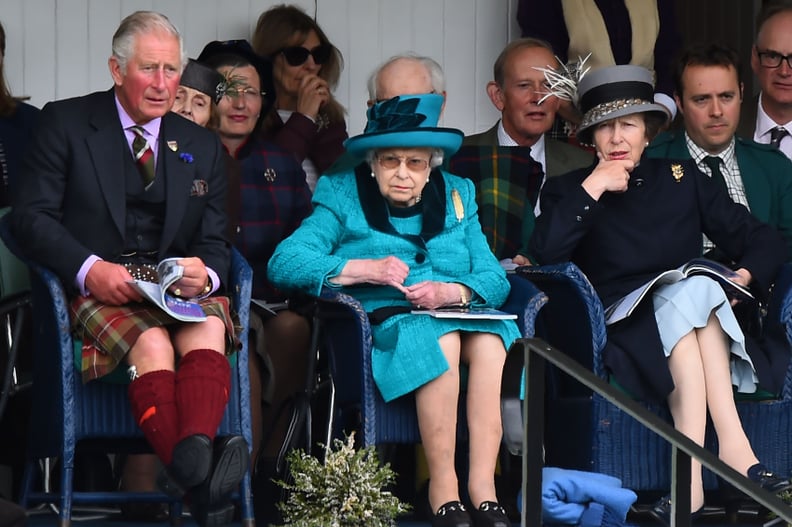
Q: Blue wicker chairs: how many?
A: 3